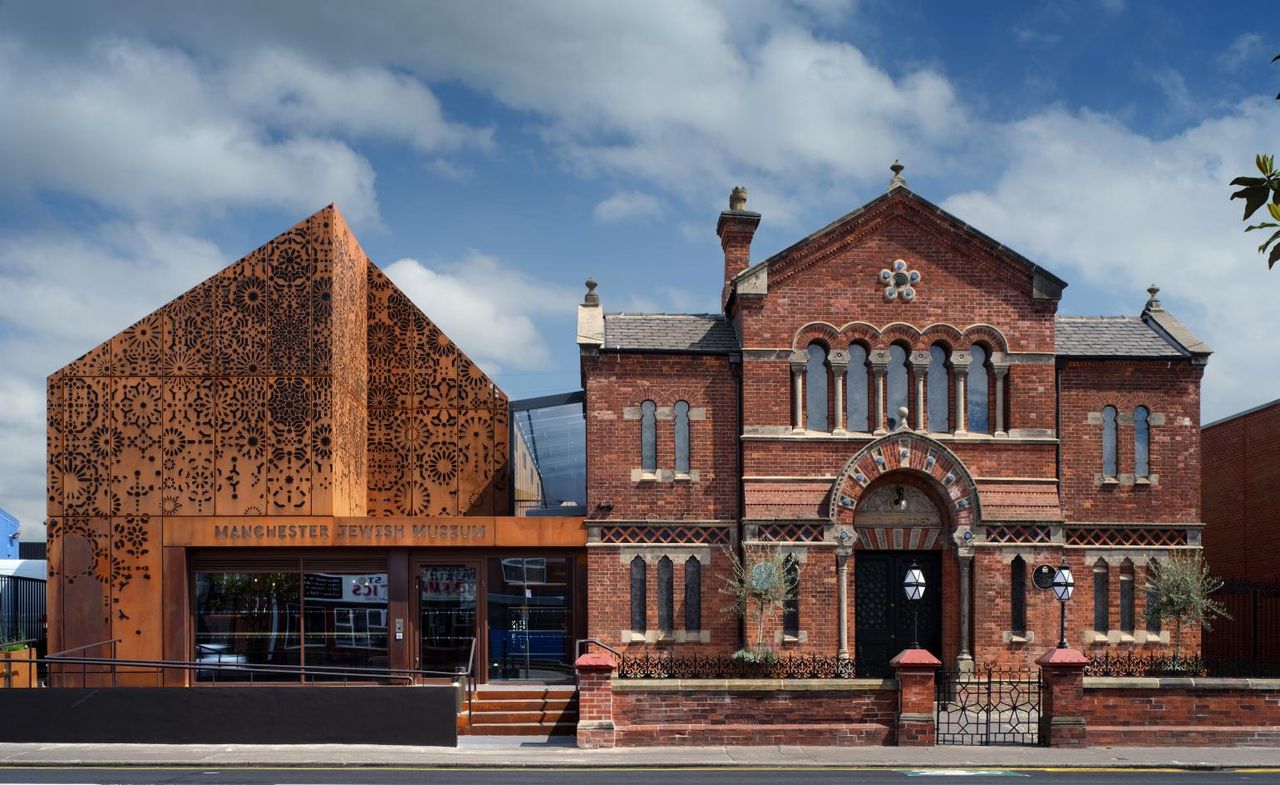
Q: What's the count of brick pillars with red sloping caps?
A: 3